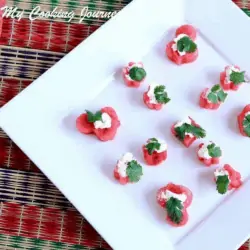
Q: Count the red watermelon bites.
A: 13